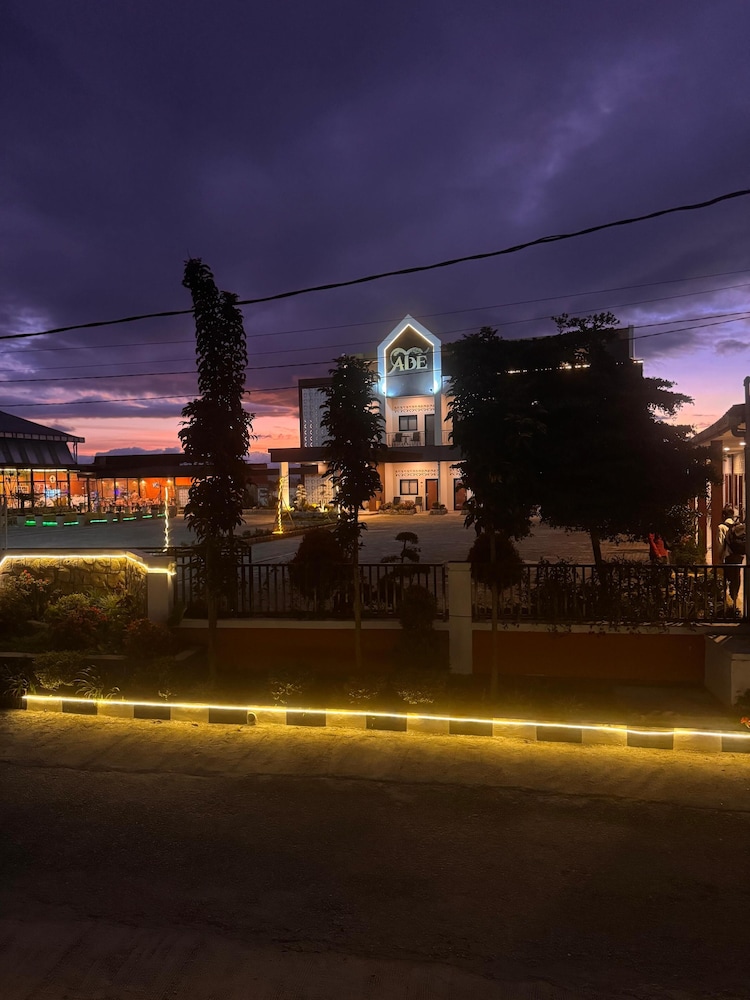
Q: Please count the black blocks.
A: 9